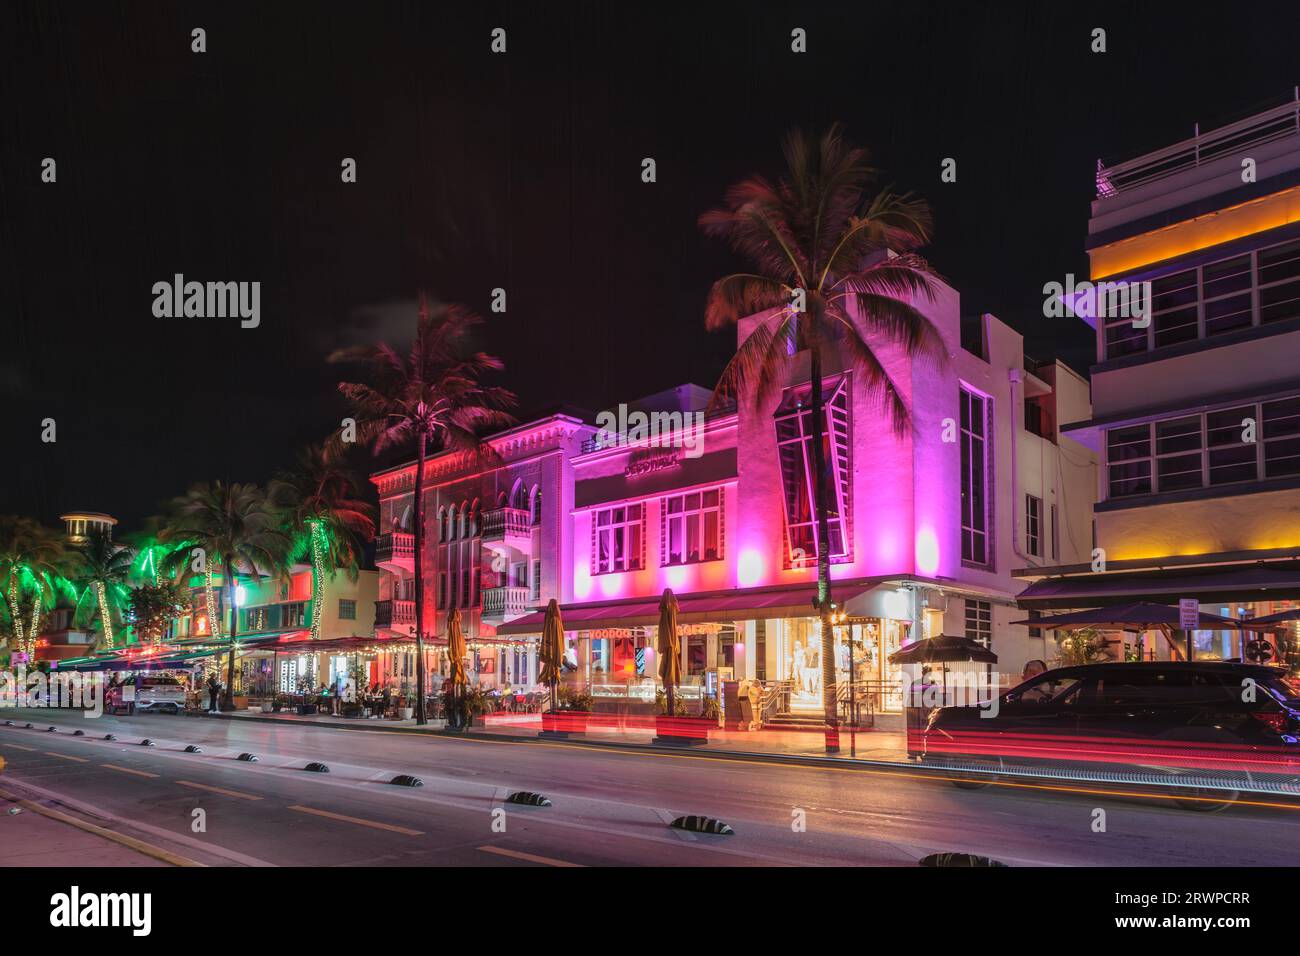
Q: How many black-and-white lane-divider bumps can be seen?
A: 13